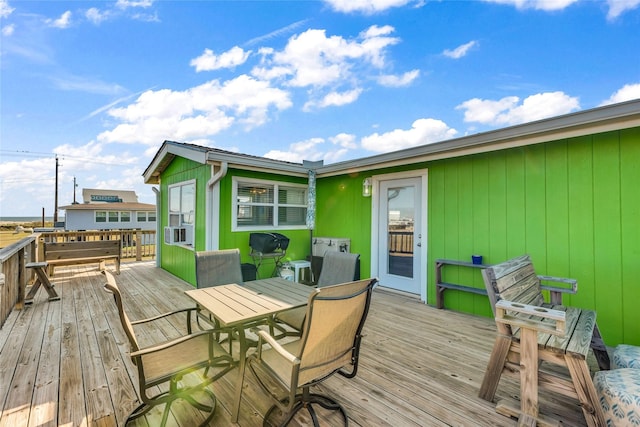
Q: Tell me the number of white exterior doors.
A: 1